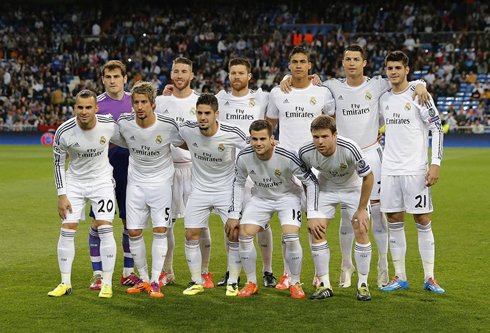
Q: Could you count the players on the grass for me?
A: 11